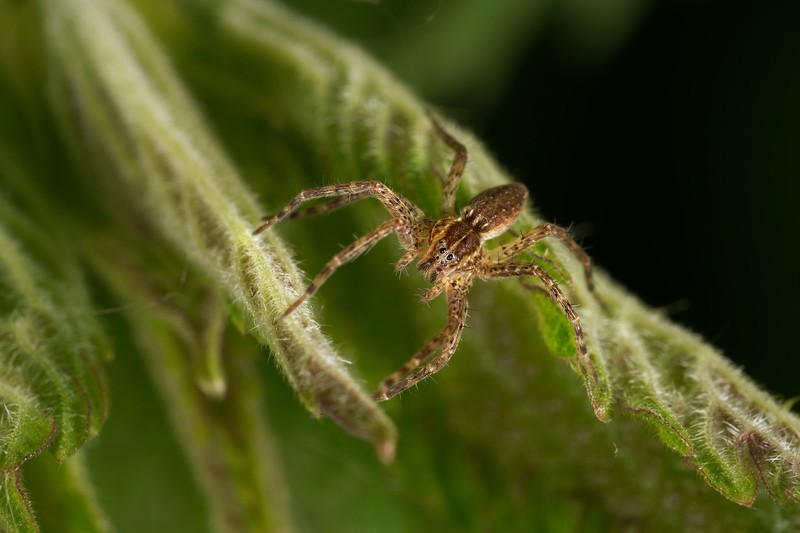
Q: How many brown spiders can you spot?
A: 1